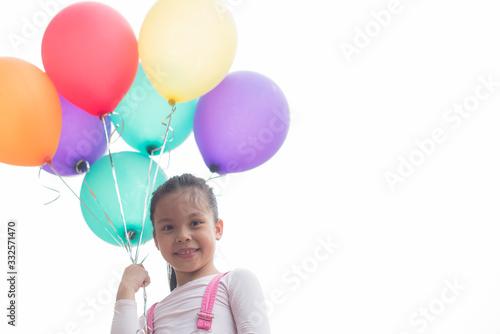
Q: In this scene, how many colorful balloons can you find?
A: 7